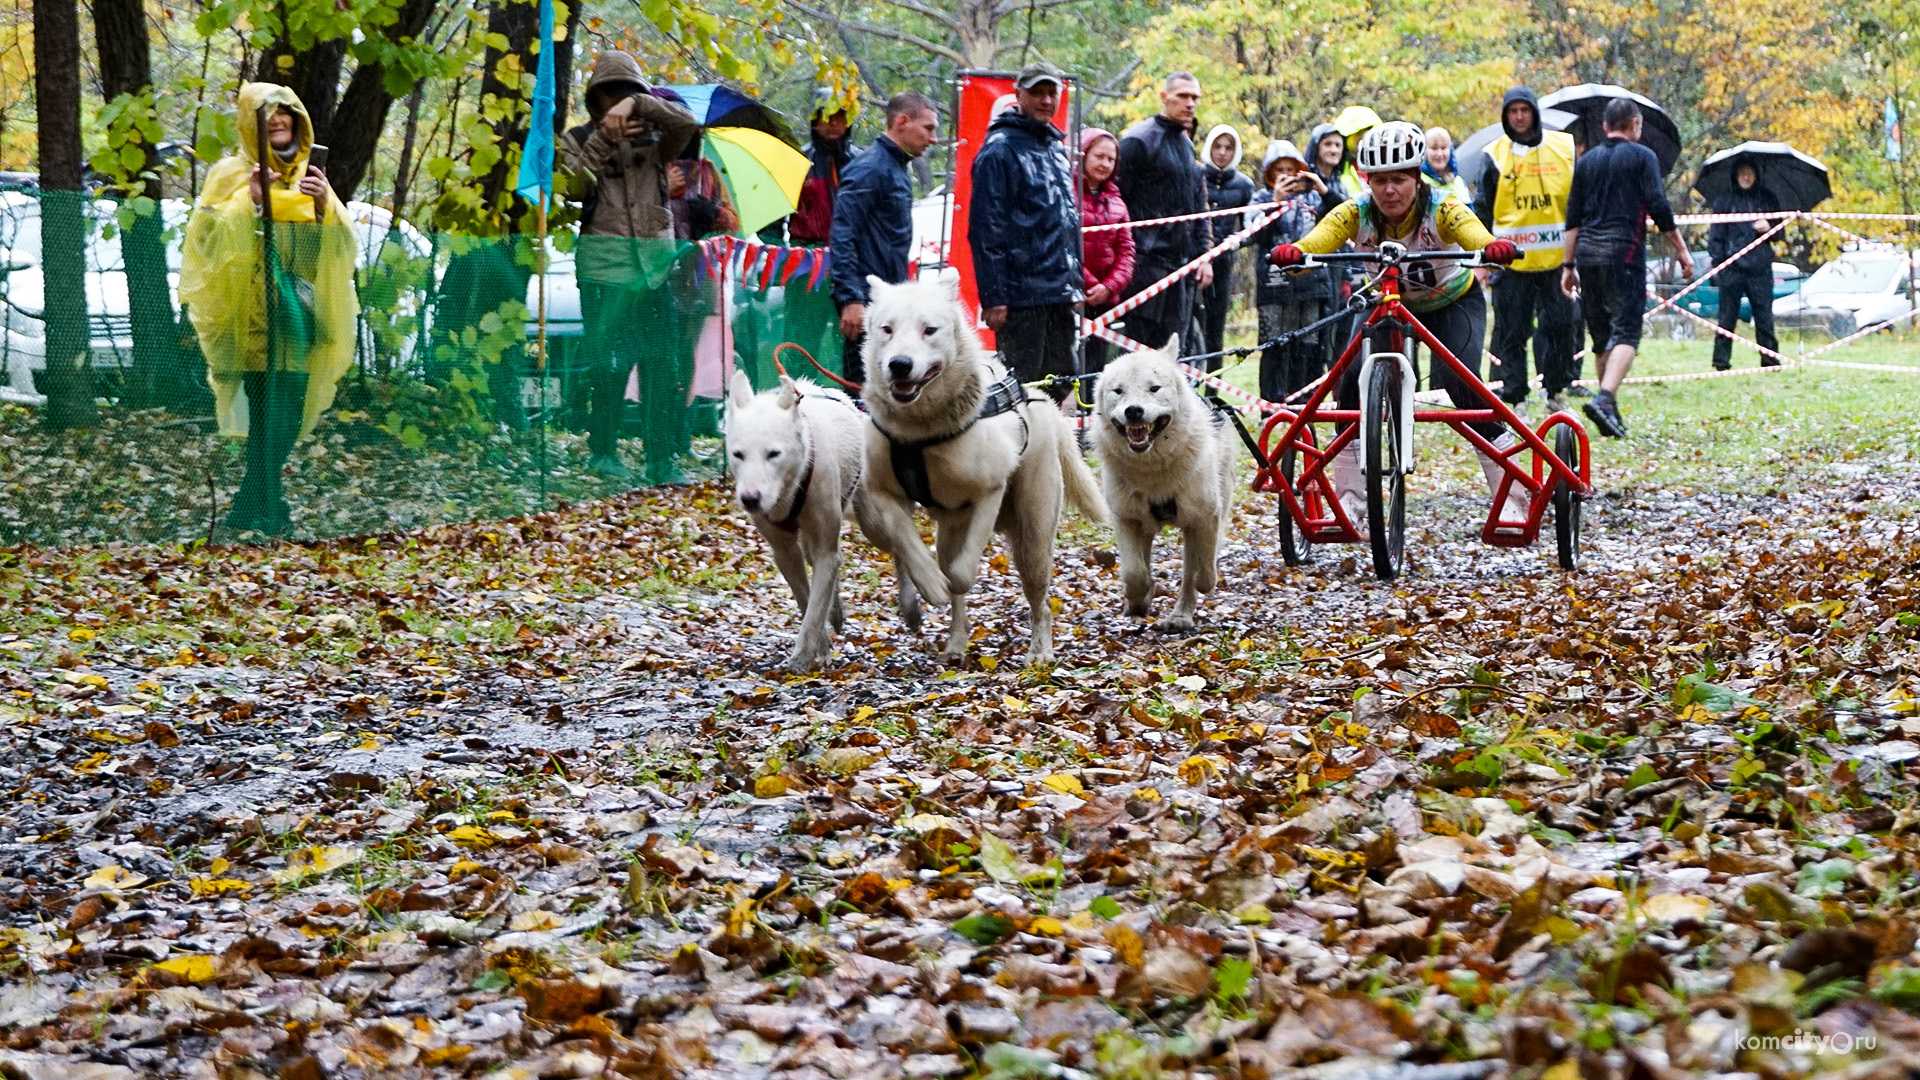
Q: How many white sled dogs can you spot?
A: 3